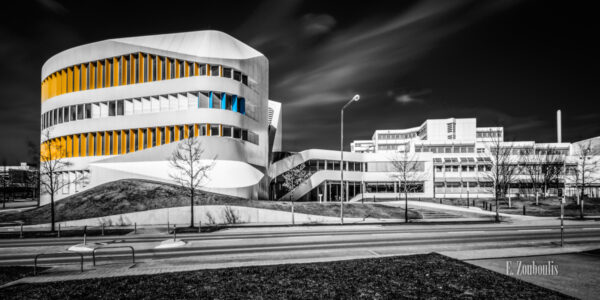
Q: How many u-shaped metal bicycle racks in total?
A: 2